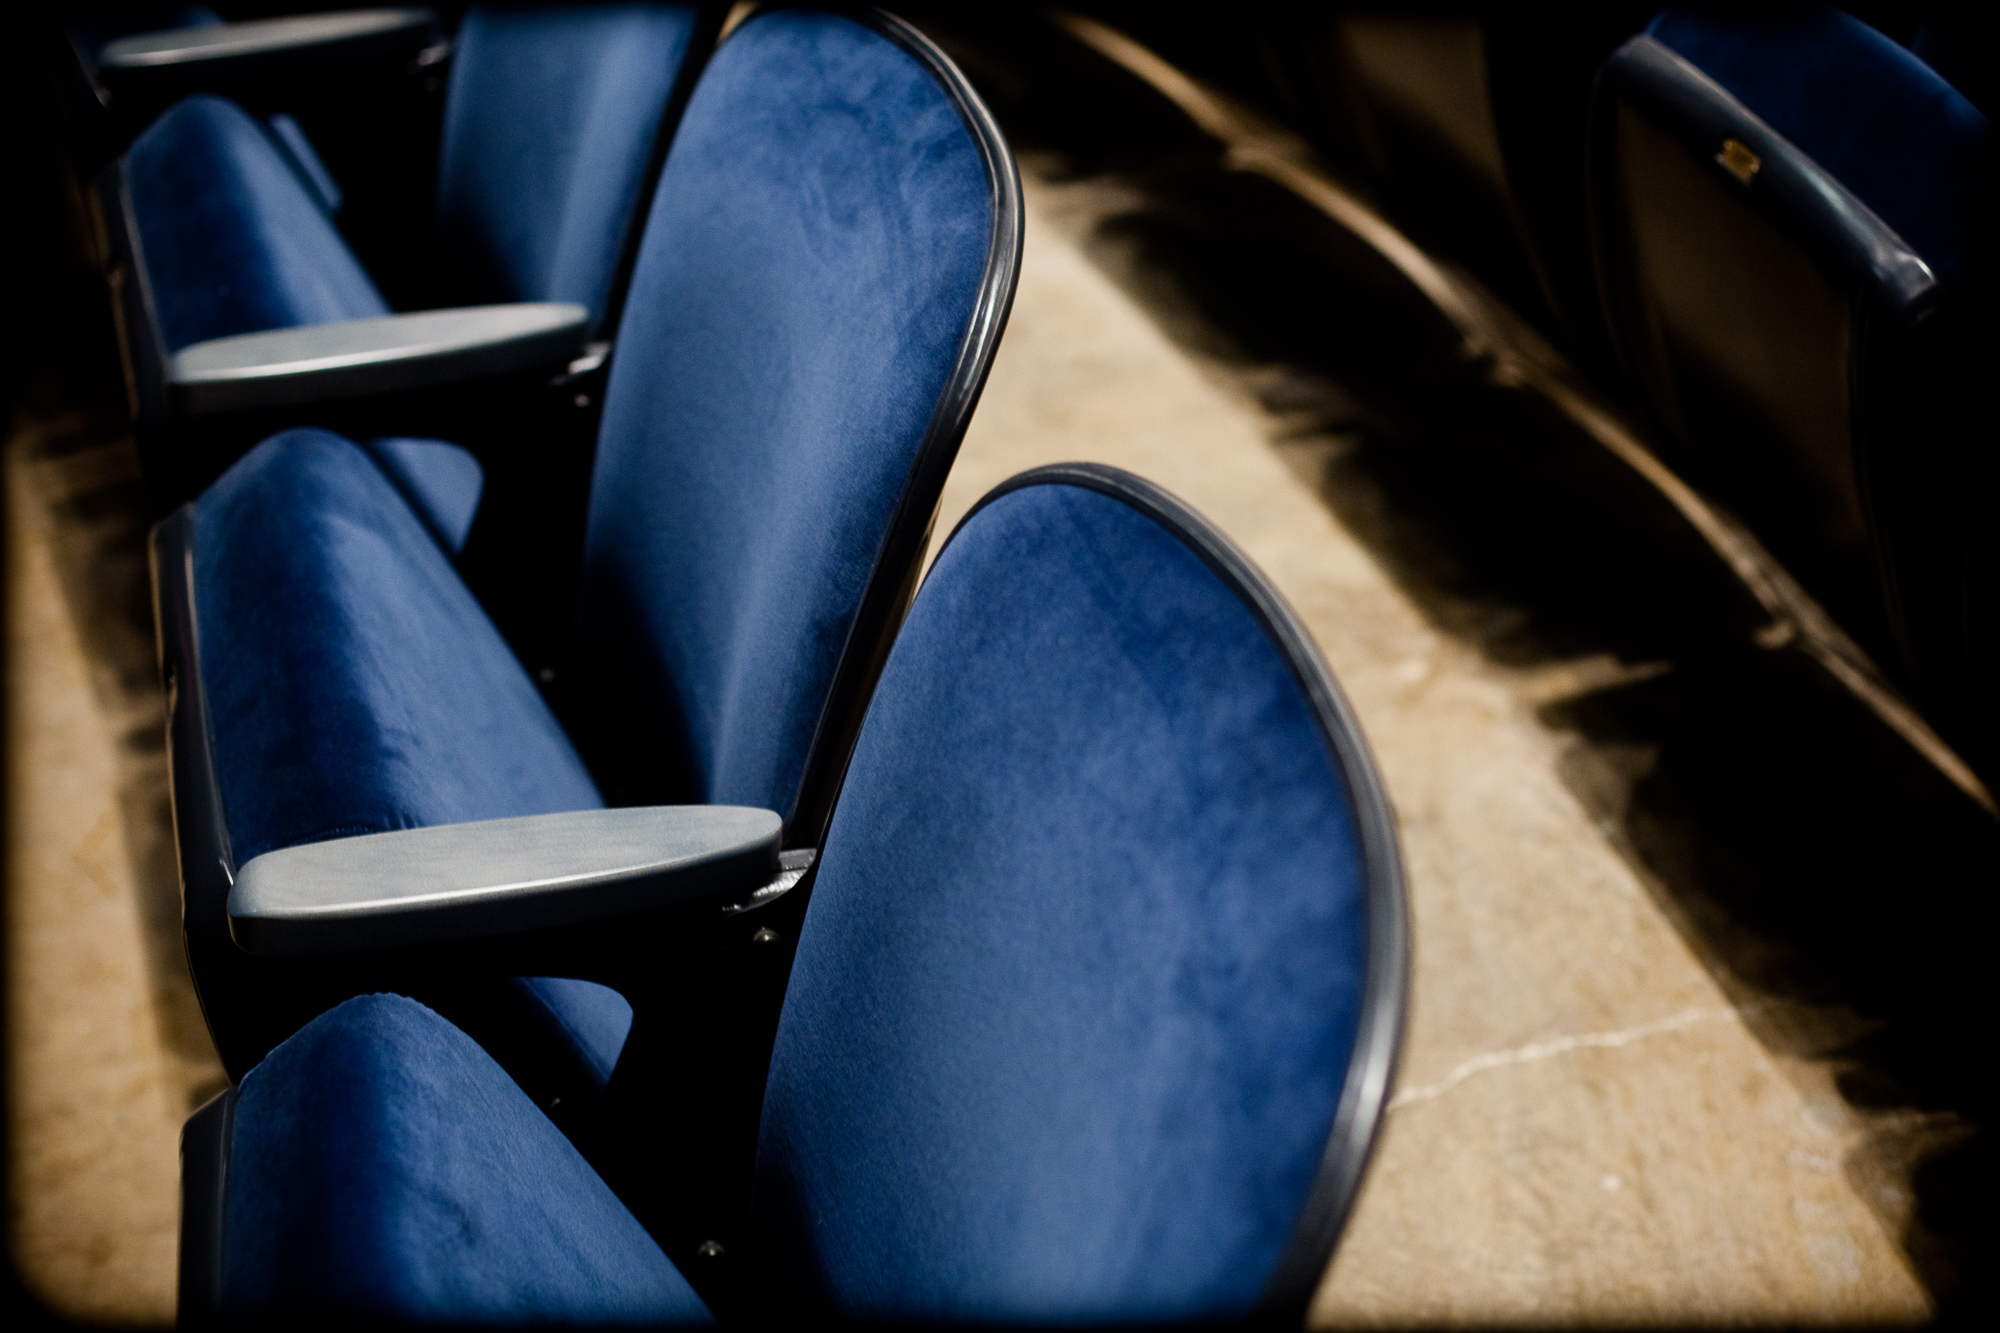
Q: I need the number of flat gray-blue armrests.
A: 3